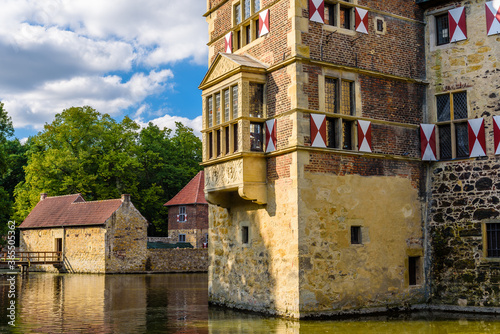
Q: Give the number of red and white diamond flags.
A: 12